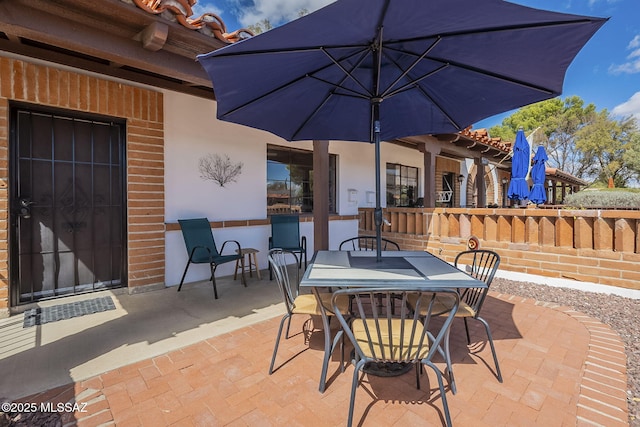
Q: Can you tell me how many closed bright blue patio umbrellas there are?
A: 2